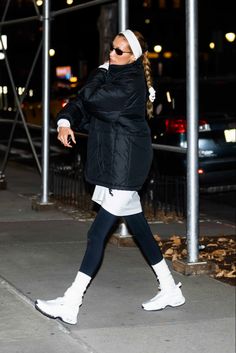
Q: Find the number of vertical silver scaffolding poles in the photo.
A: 3